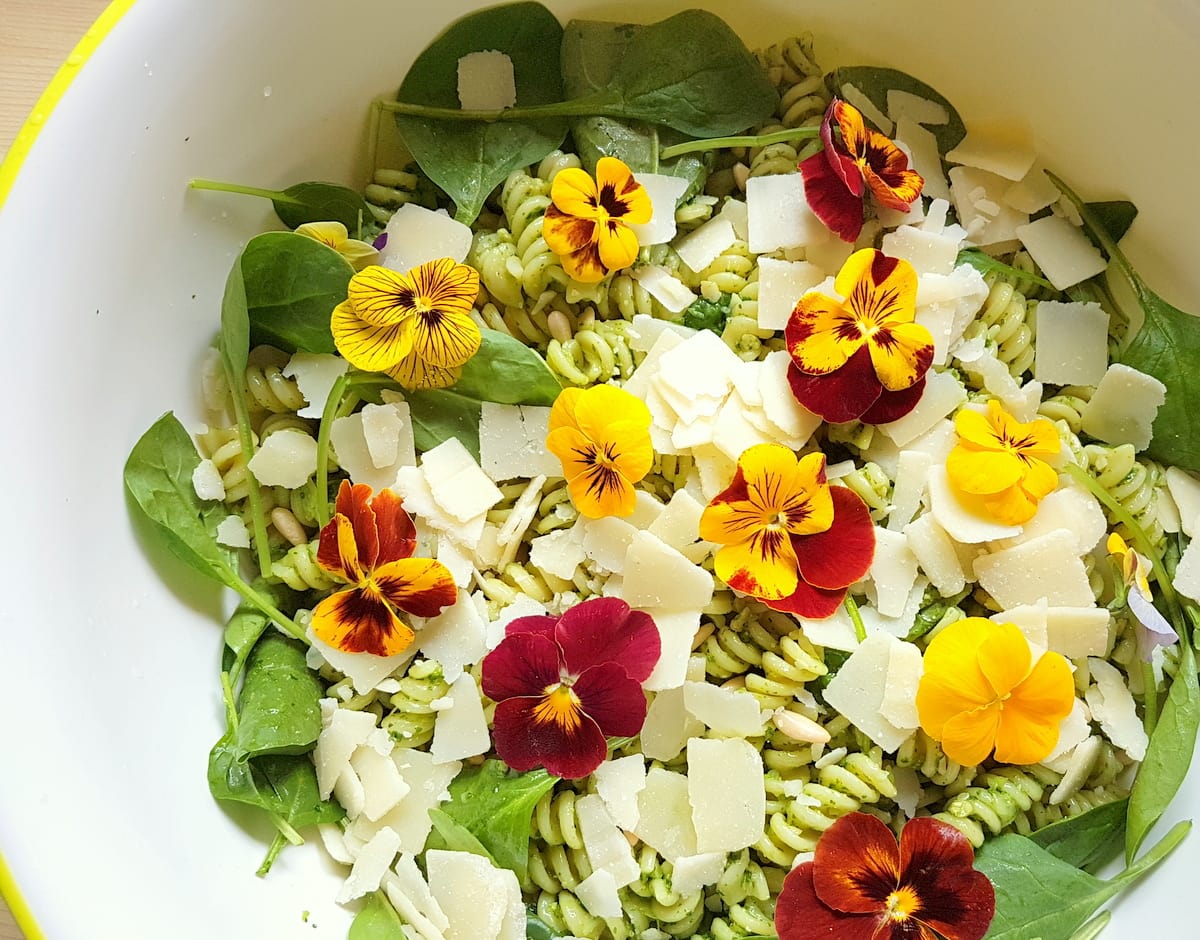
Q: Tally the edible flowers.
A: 13